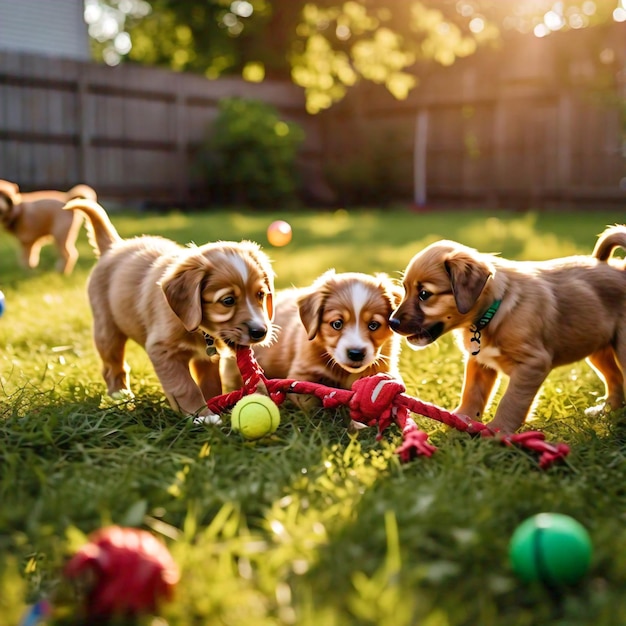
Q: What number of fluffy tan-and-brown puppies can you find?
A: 4